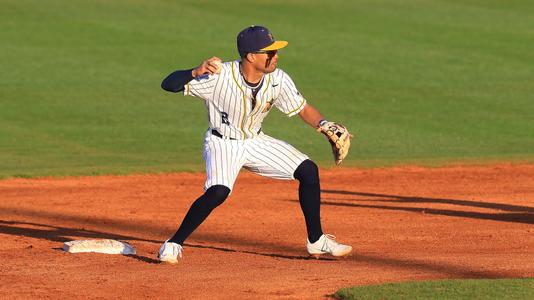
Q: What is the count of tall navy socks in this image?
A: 2